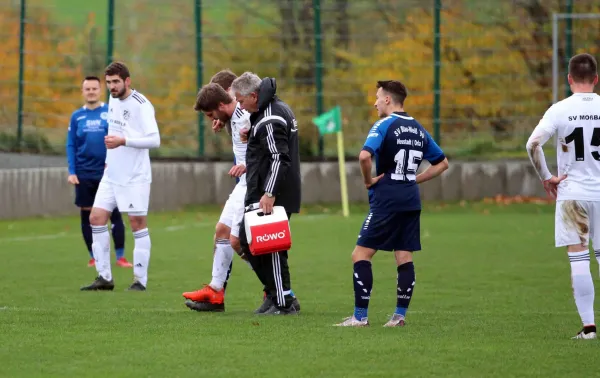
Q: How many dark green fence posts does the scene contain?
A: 6